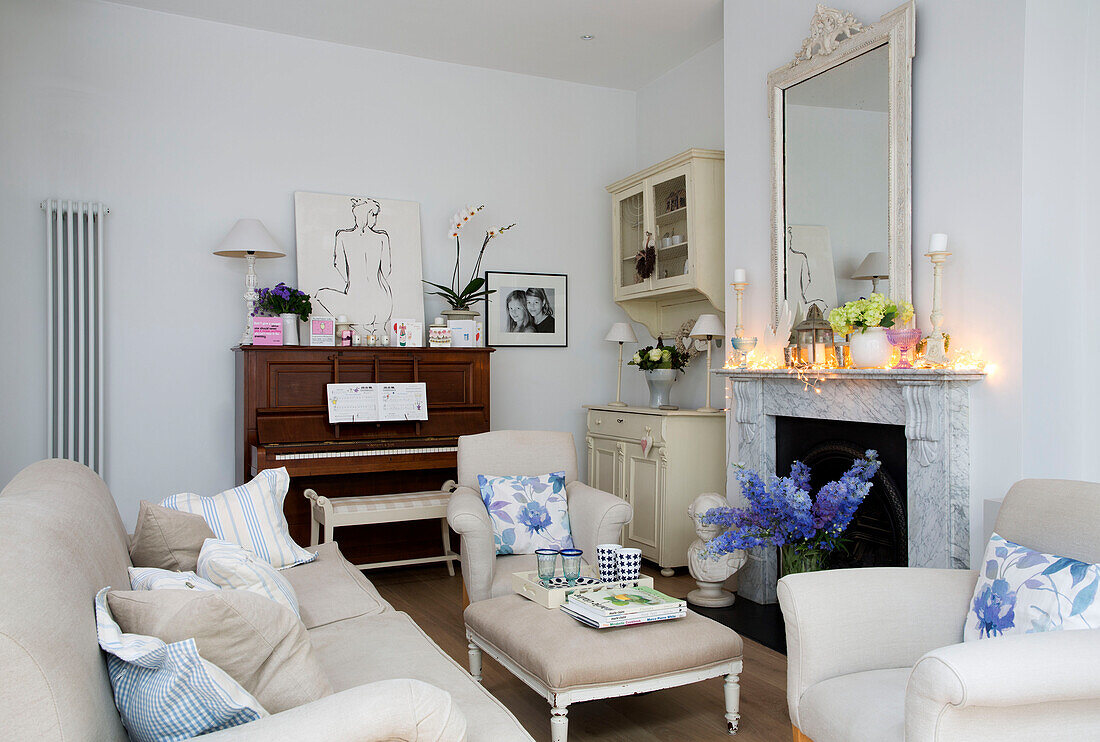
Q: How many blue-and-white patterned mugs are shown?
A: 2